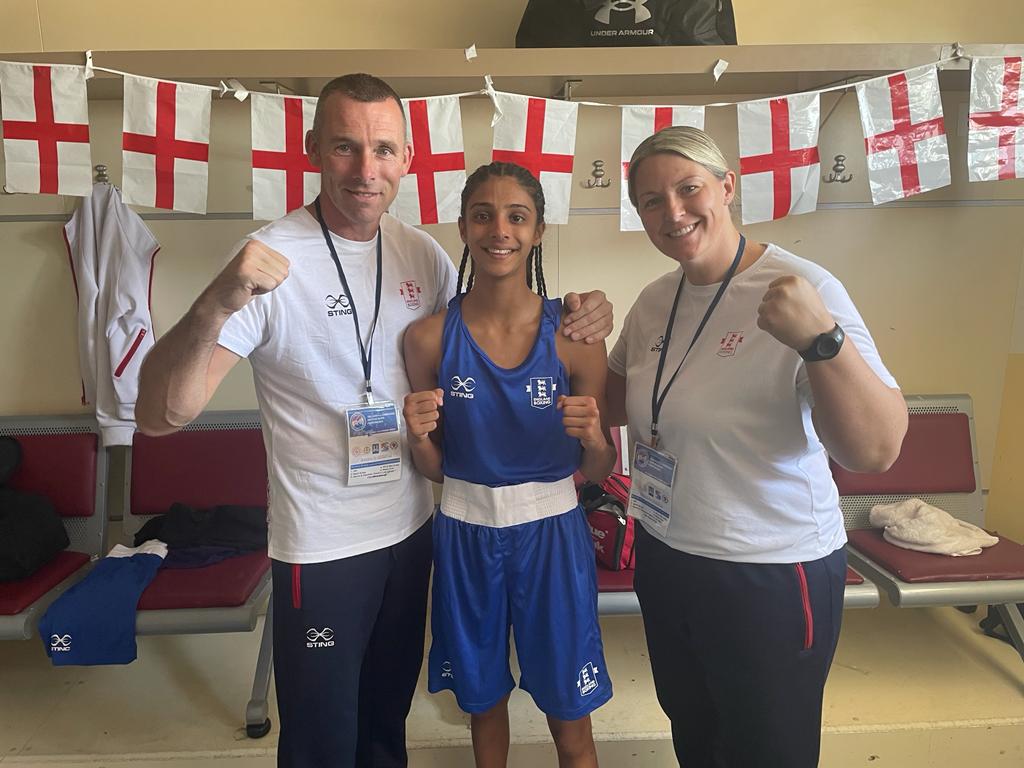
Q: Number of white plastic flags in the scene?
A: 9